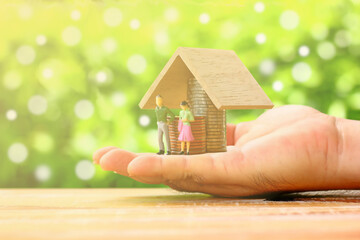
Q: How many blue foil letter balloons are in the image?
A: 0